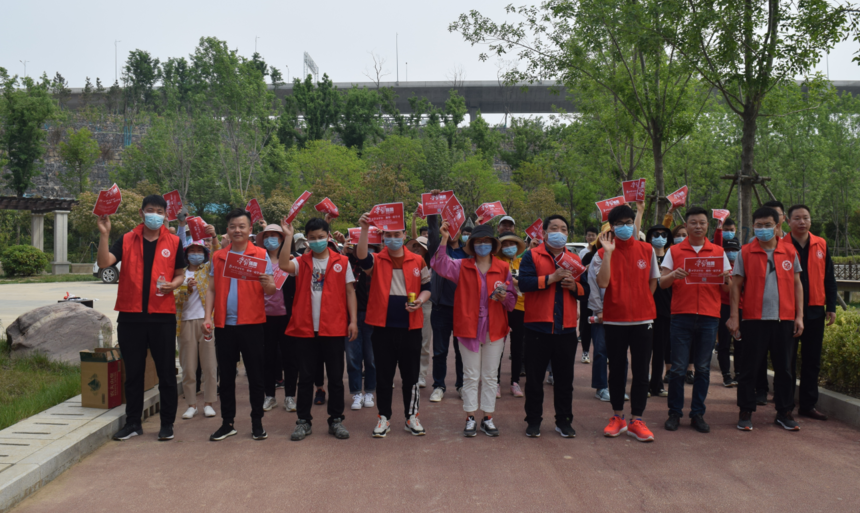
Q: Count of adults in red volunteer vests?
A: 10